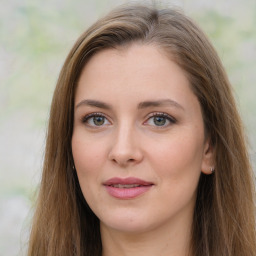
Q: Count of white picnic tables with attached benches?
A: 0